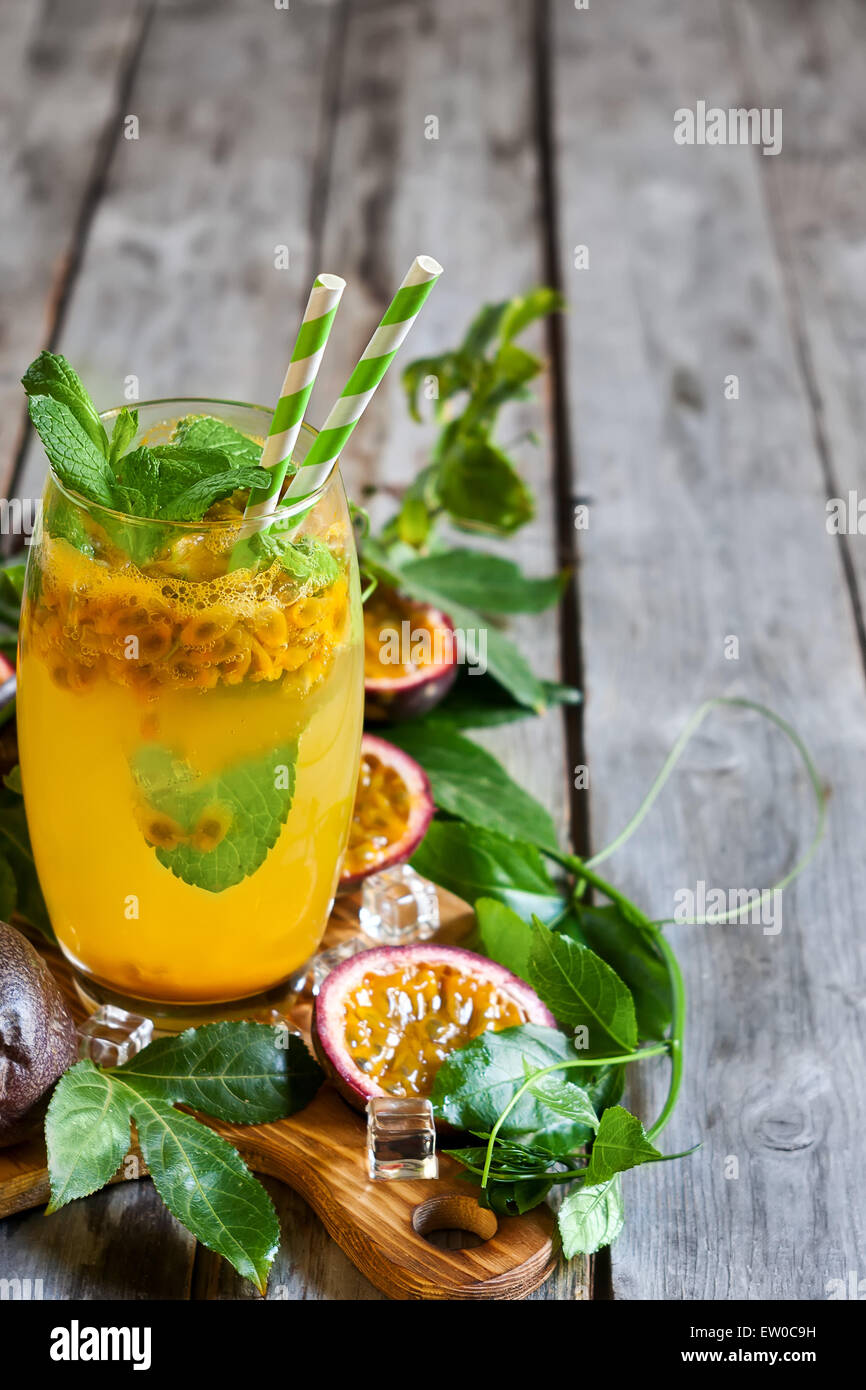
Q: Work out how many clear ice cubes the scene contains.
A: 4